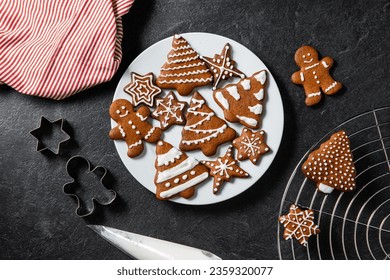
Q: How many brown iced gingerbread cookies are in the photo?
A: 13